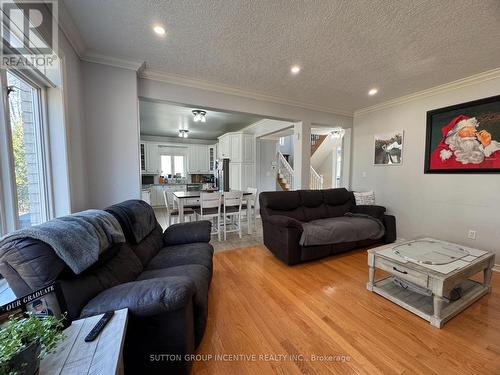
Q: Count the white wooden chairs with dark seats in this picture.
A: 4